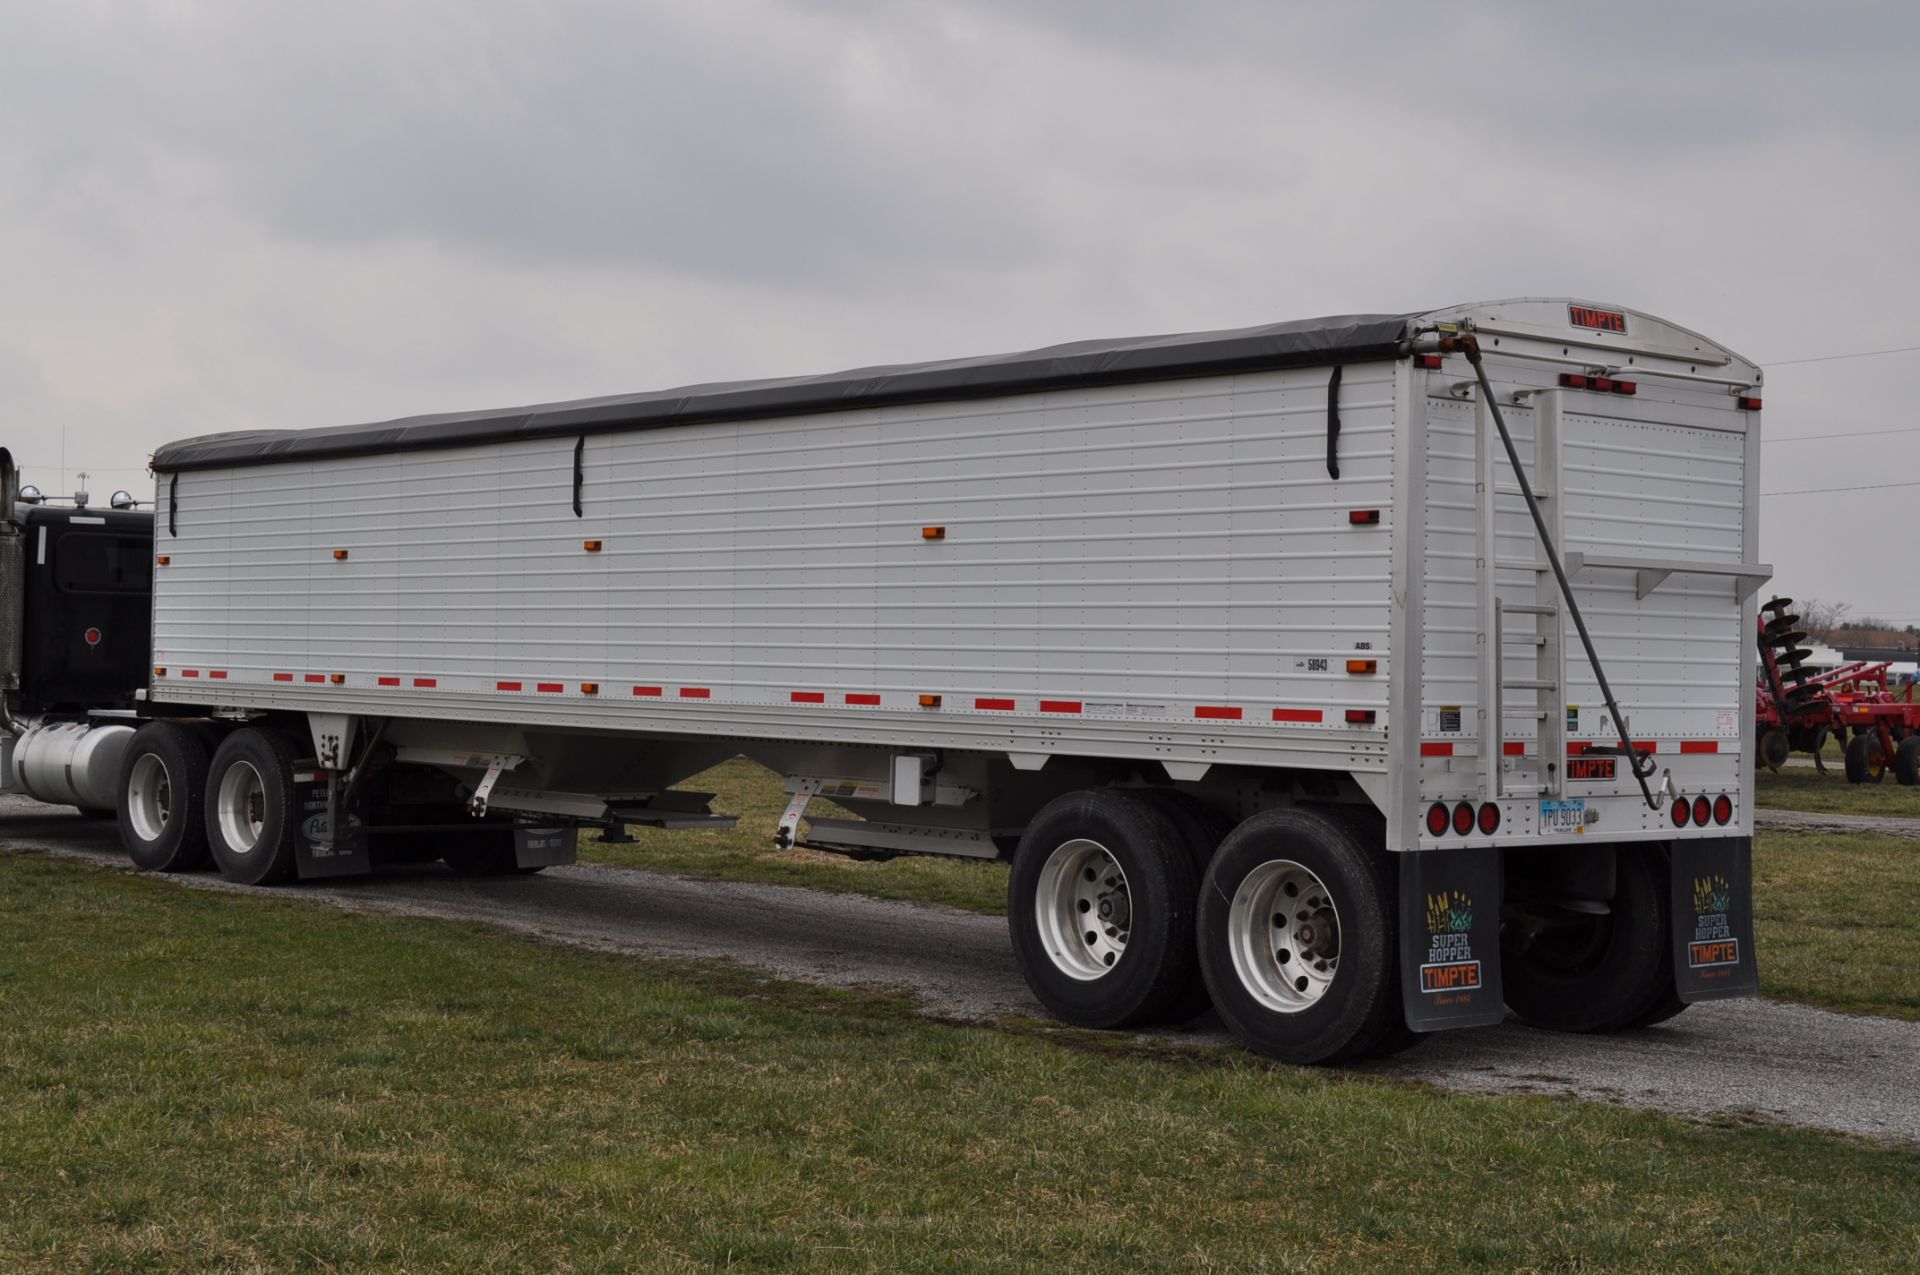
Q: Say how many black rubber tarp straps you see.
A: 3